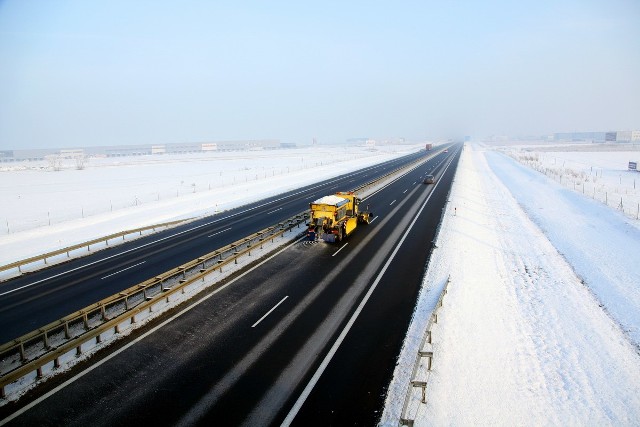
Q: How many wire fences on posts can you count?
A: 2